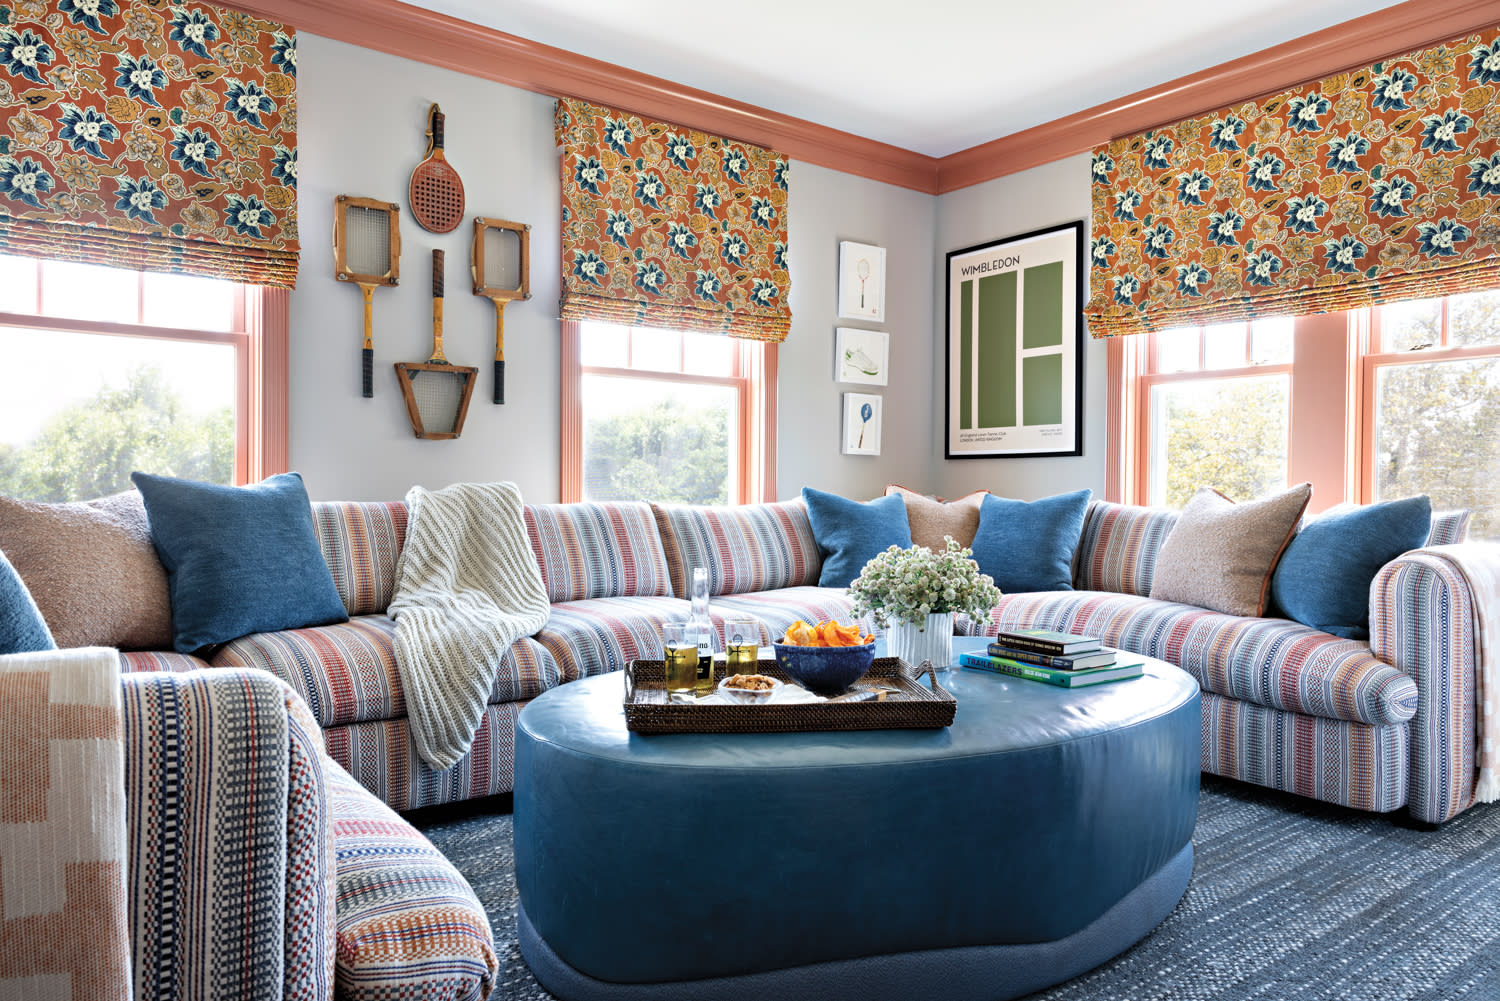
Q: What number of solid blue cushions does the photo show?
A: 5